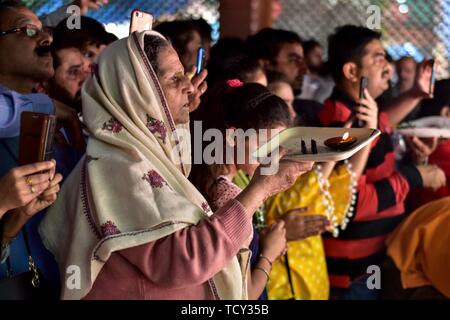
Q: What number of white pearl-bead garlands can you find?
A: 2